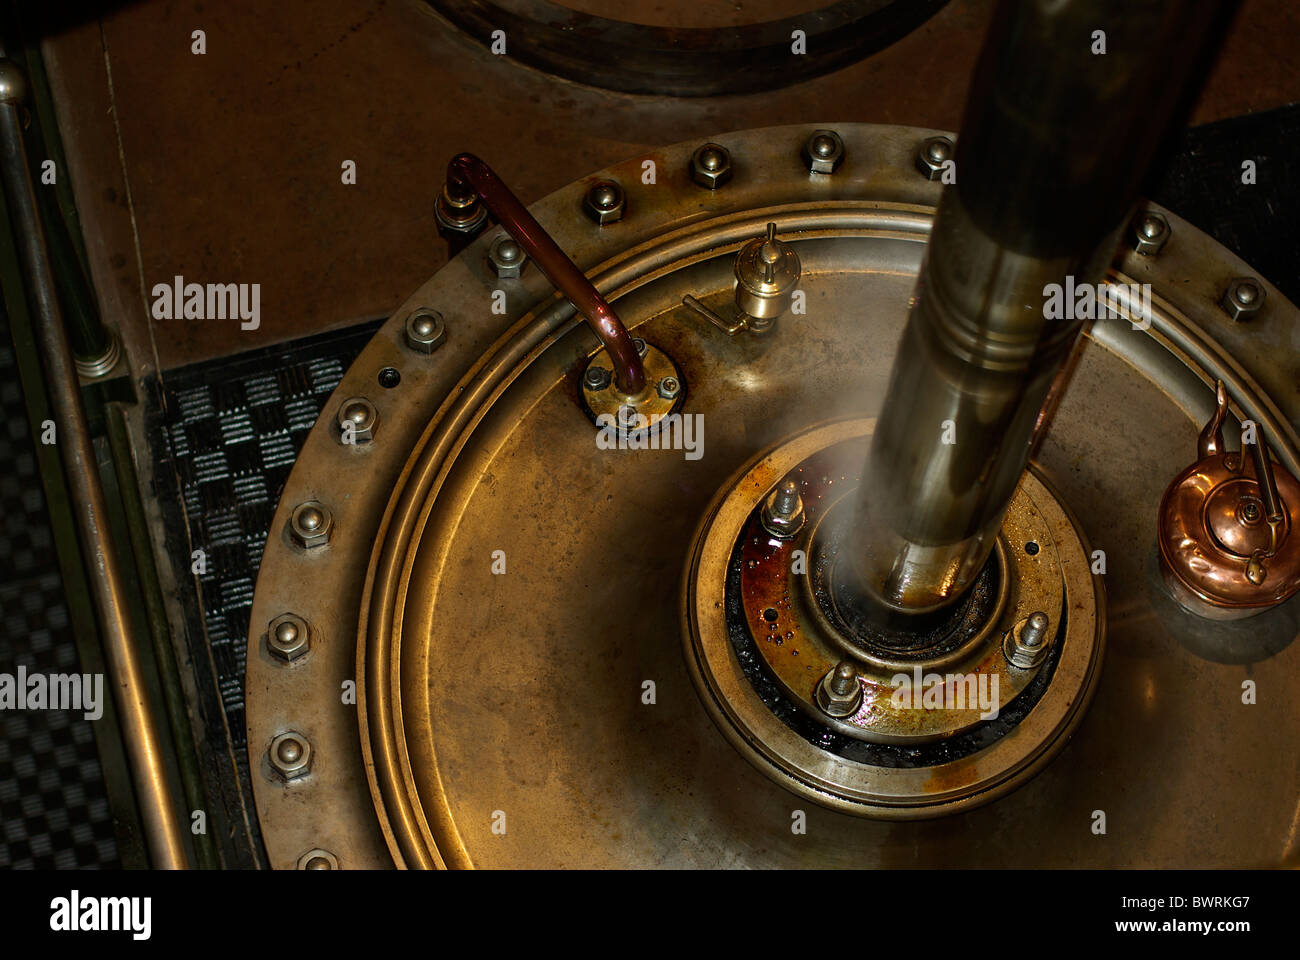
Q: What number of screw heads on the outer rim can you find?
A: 13